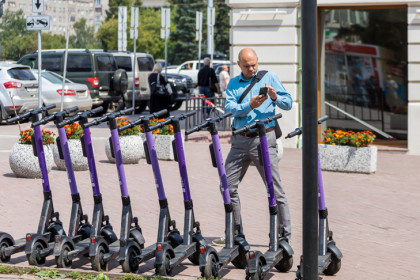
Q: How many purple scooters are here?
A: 9